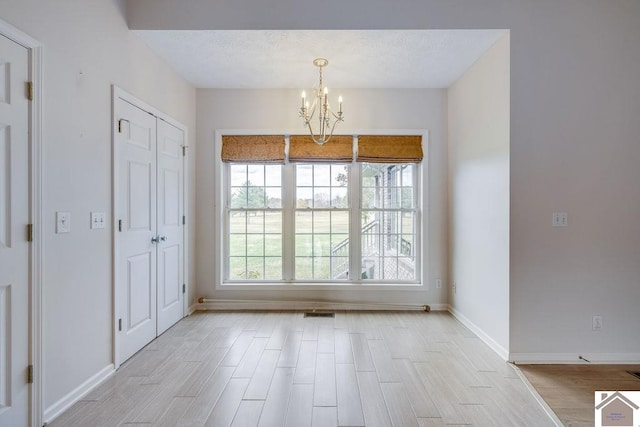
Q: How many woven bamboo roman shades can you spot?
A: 3